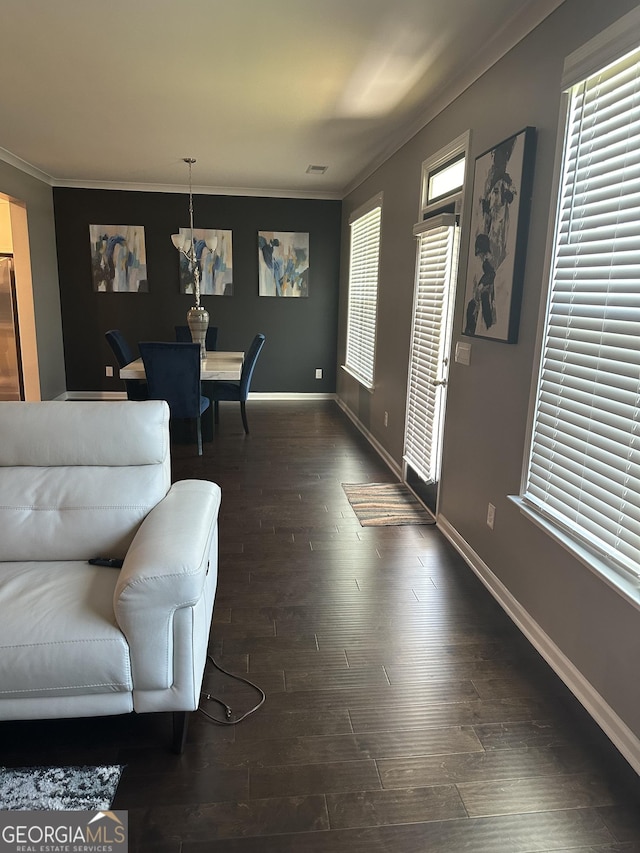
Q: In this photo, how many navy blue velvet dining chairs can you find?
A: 4